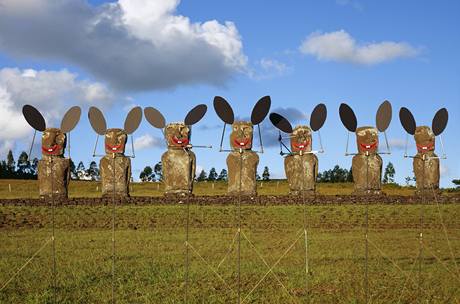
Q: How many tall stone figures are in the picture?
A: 7